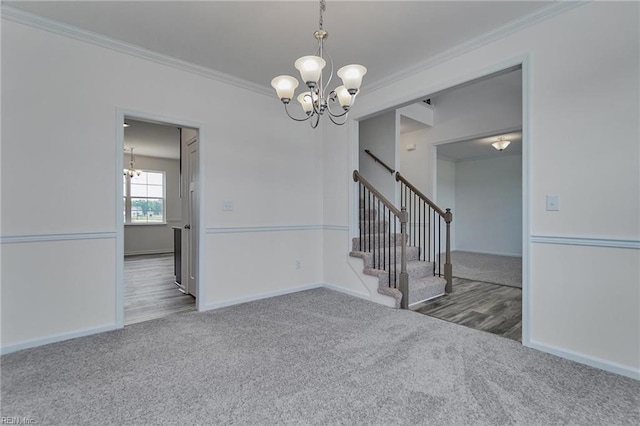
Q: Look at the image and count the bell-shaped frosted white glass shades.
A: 5